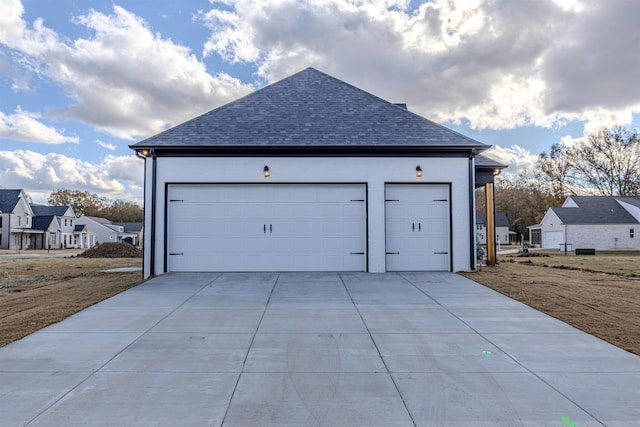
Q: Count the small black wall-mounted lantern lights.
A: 2